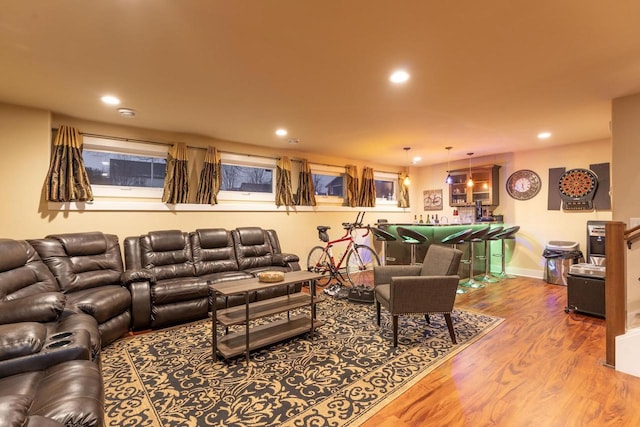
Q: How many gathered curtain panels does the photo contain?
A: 8